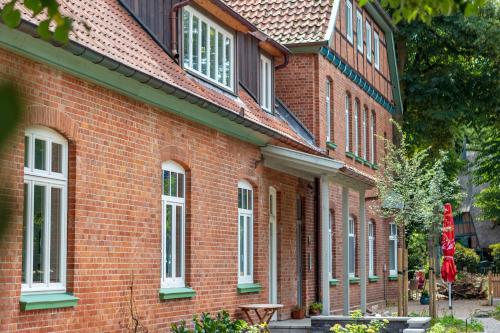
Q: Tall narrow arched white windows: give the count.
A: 12